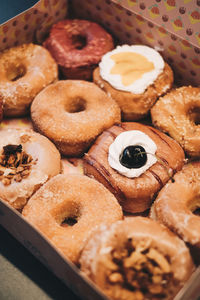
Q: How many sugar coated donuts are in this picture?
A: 2